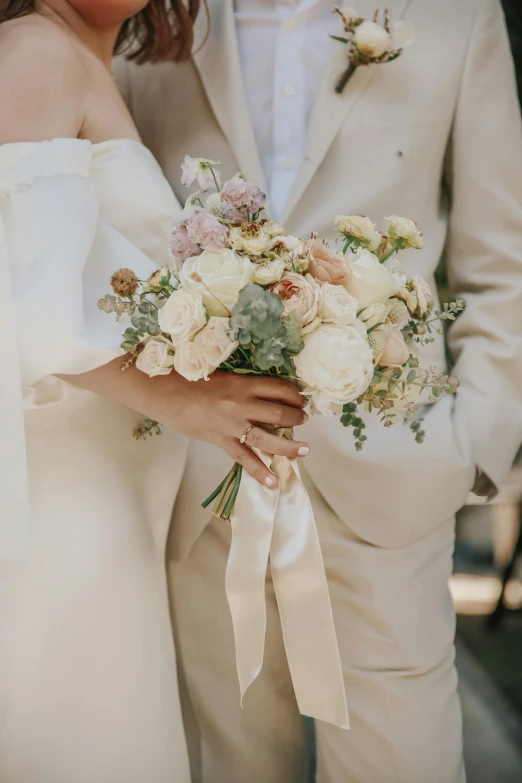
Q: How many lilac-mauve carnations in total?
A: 2